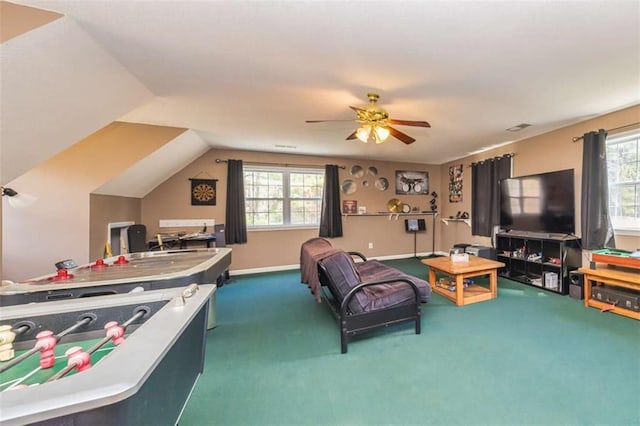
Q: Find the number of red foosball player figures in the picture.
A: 3